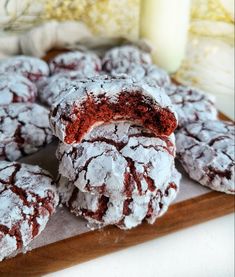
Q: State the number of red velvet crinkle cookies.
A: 13